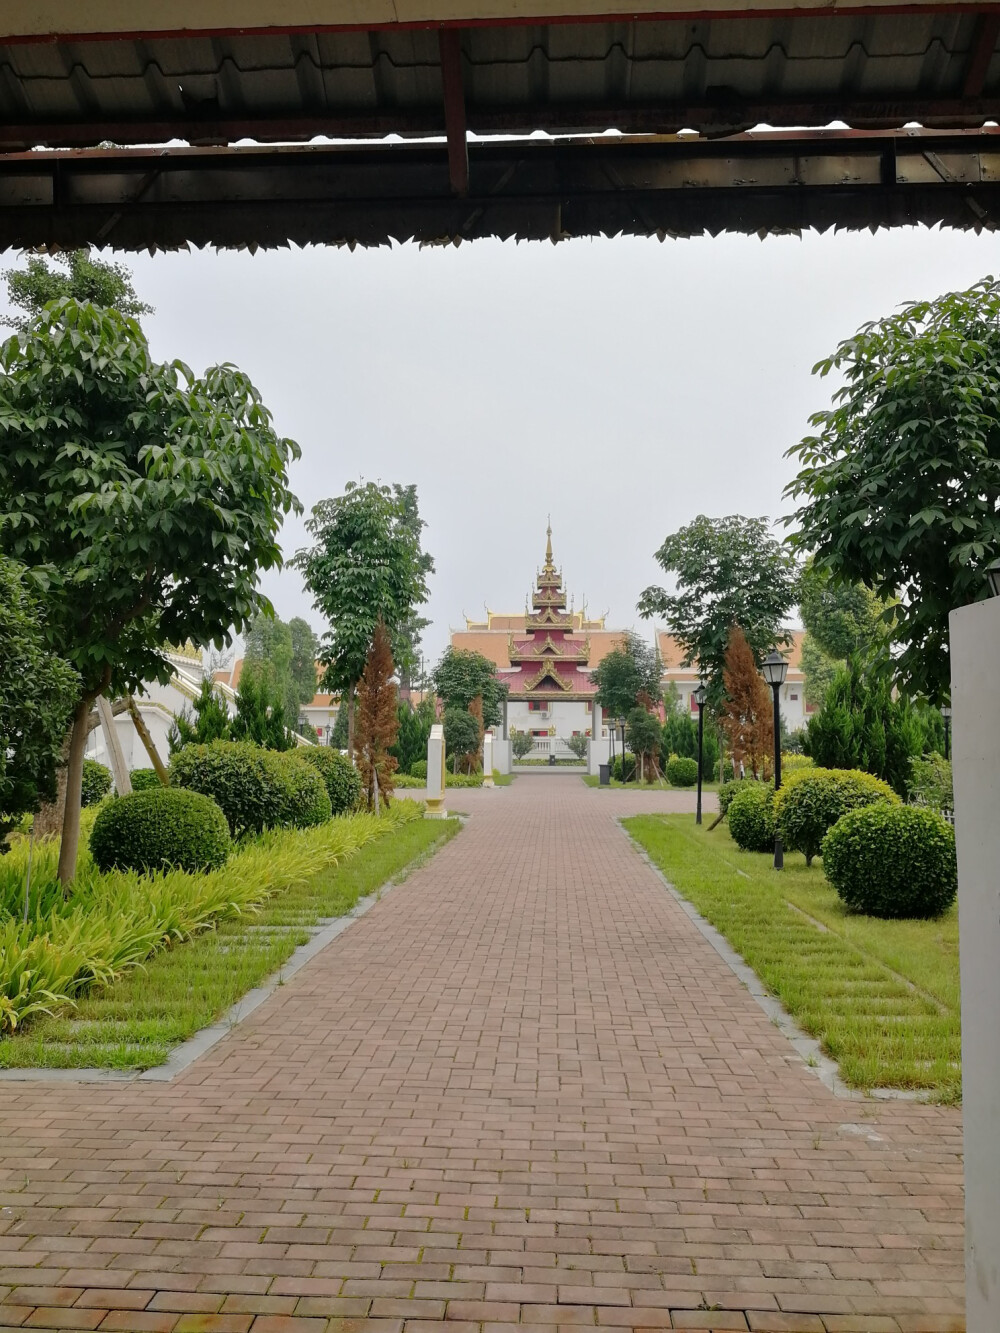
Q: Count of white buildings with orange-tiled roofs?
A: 3